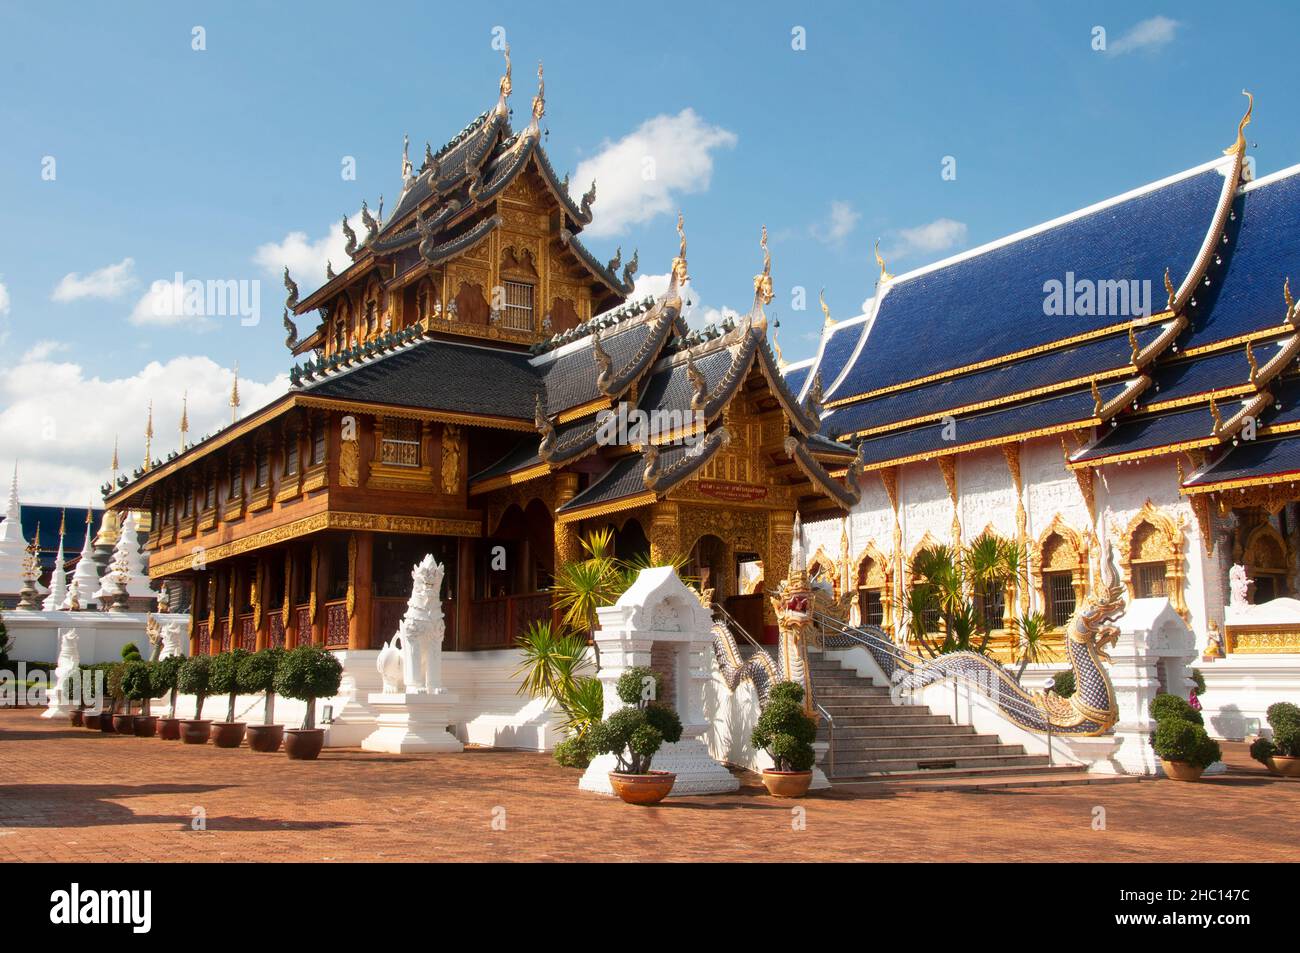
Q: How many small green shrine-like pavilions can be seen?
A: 0